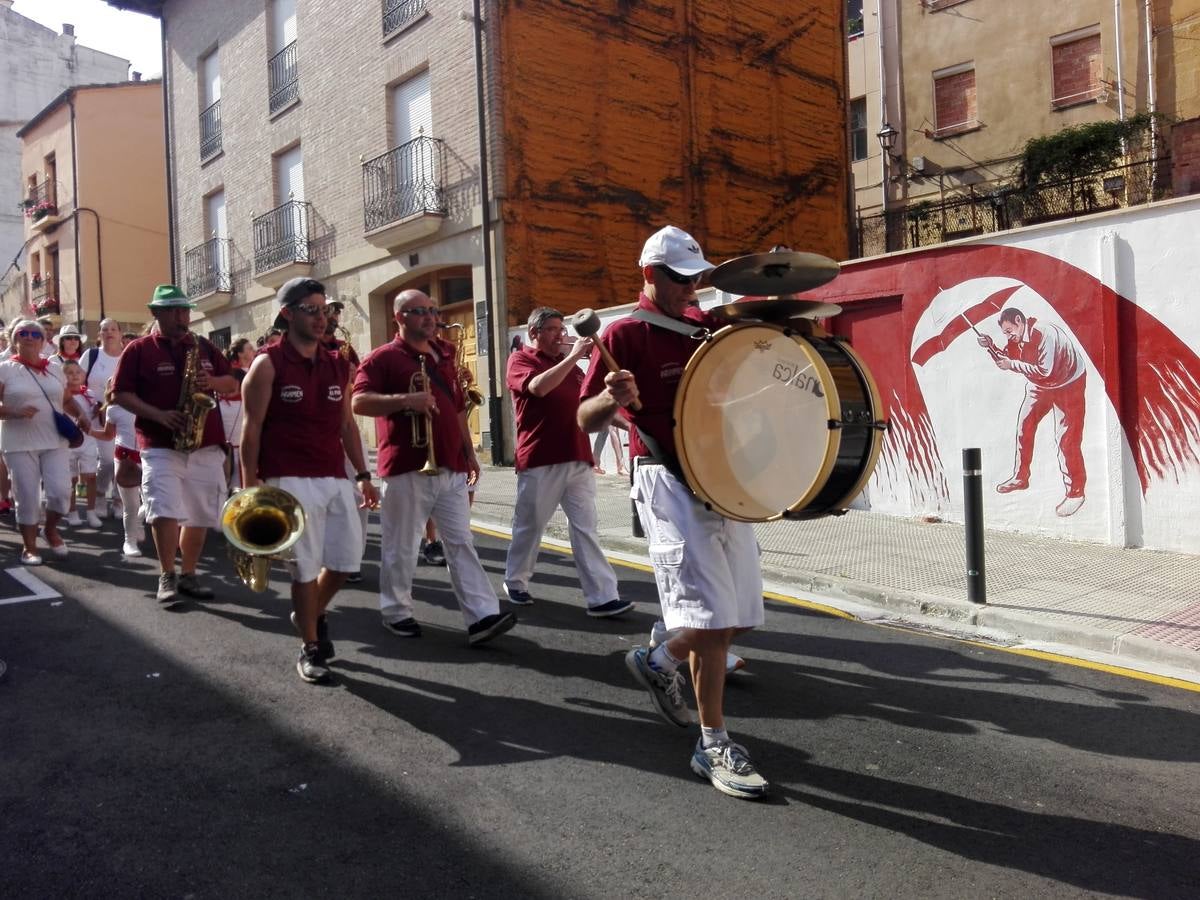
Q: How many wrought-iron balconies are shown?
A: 8